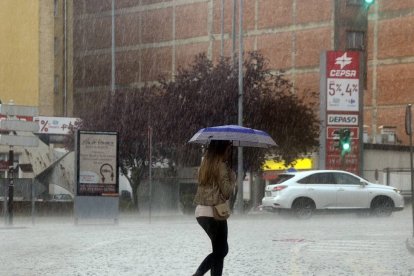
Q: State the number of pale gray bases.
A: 1